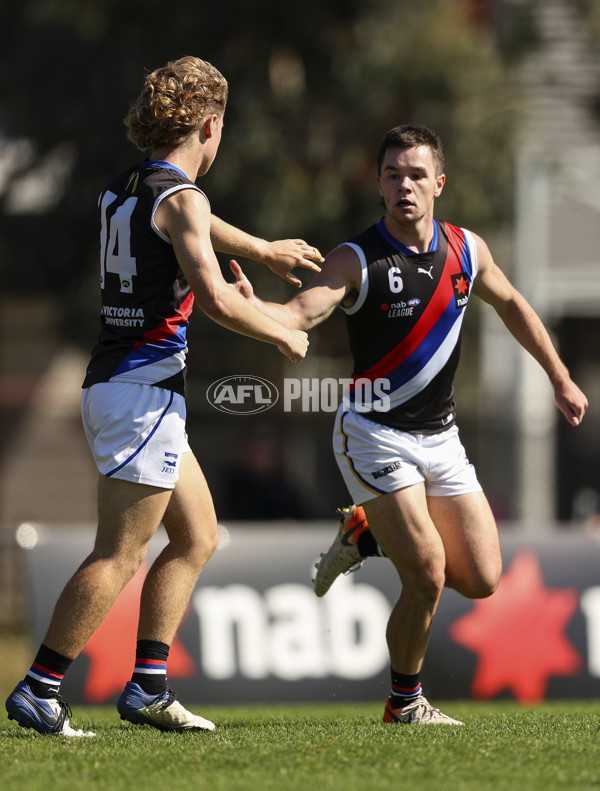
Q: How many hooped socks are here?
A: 3